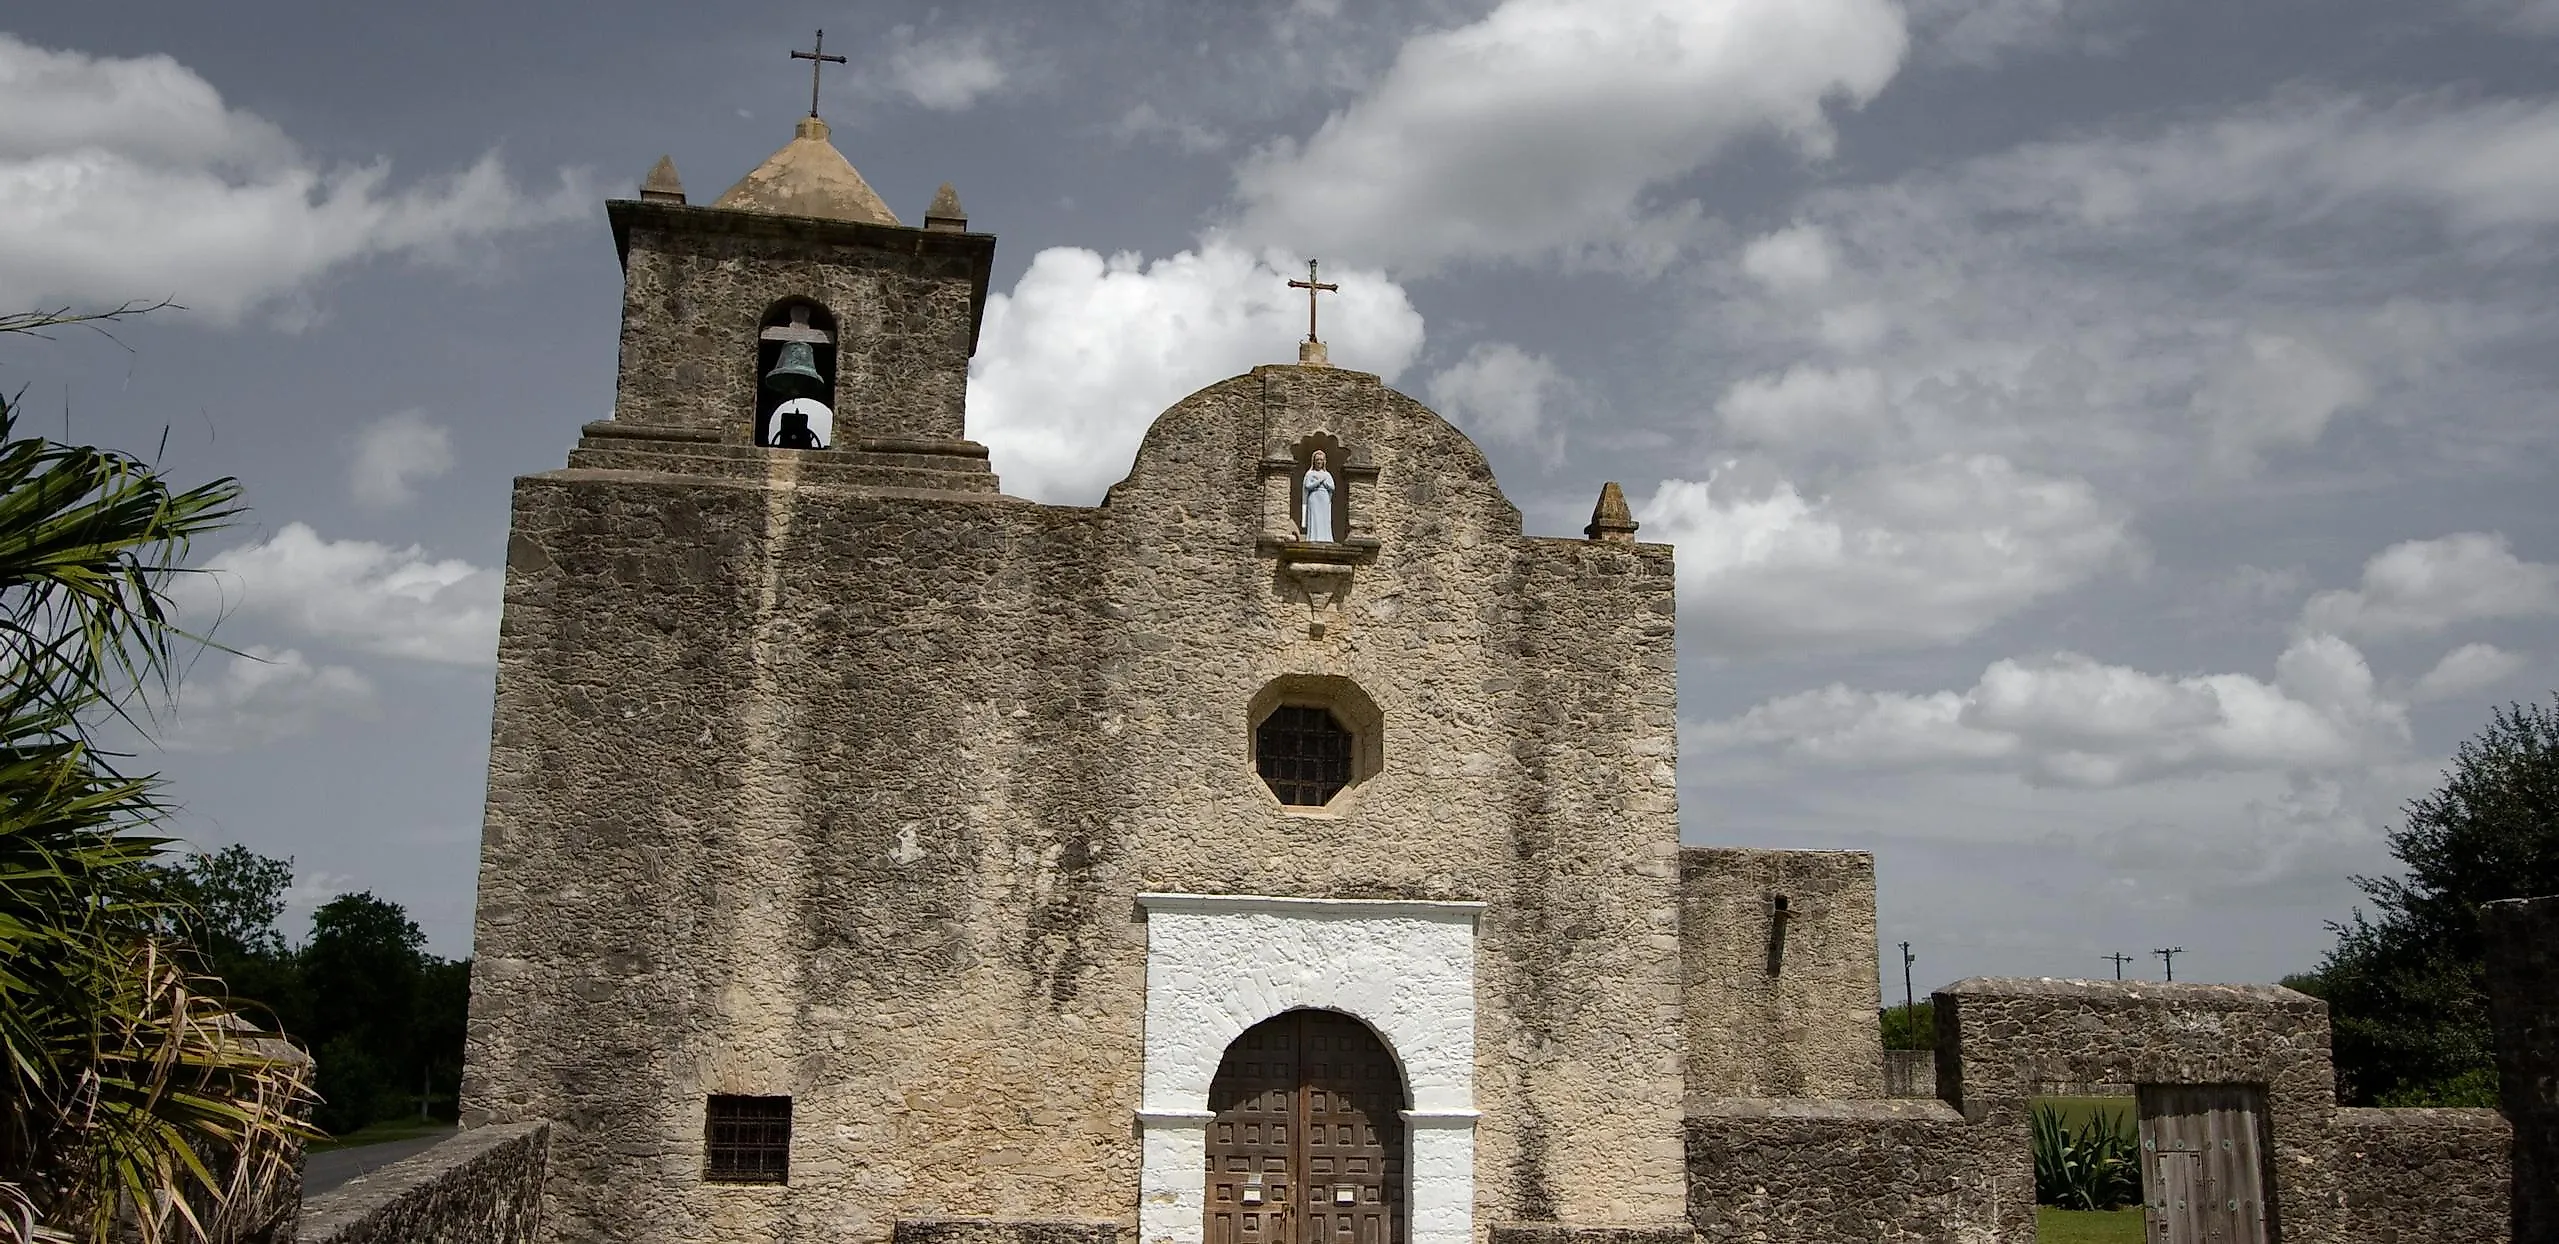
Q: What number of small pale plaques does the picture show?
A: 2